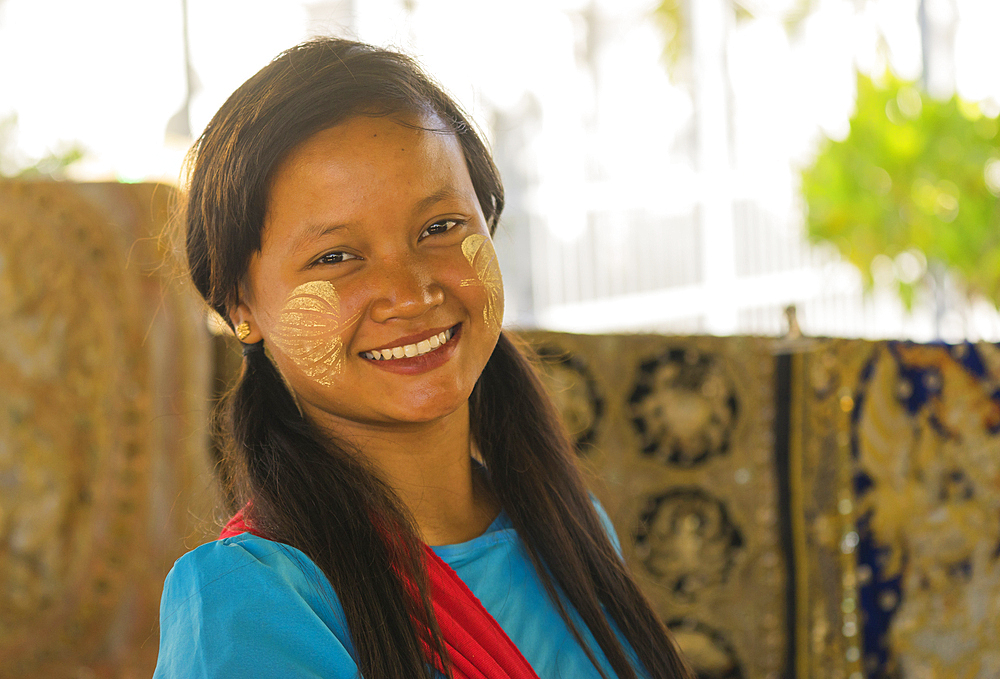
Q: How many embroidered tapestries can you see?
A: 3